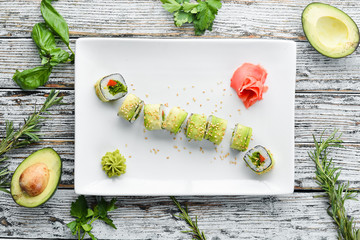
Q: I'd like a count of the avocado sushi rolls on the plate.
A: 8